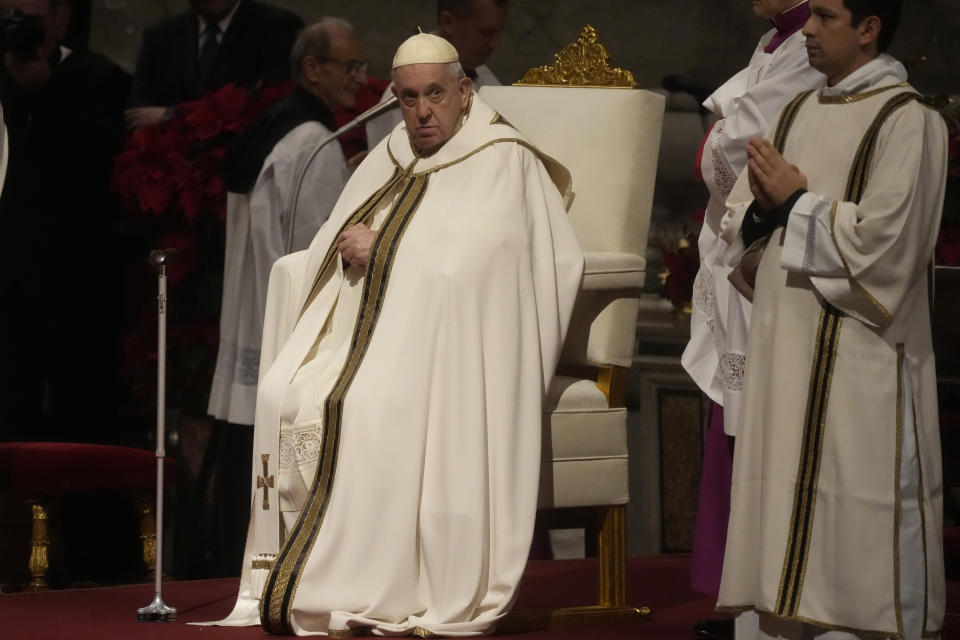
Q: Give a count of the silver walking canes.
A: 1